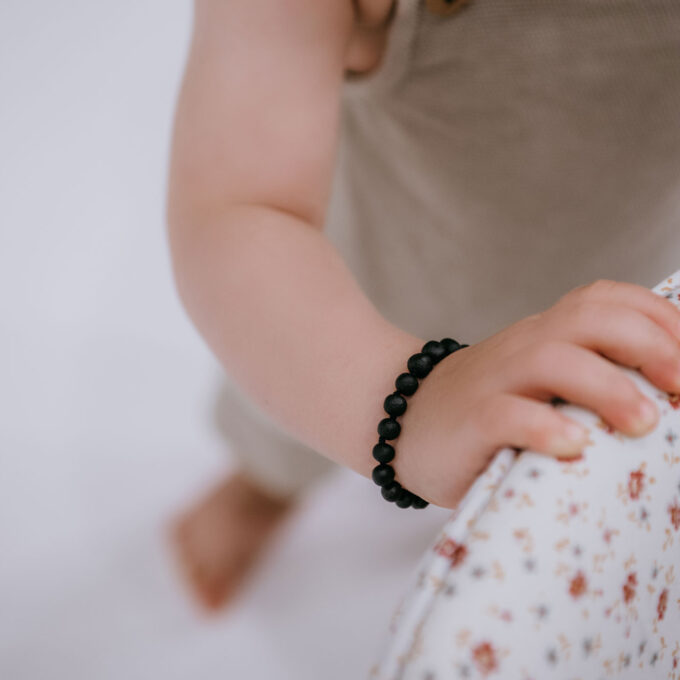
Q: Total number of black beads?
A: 12